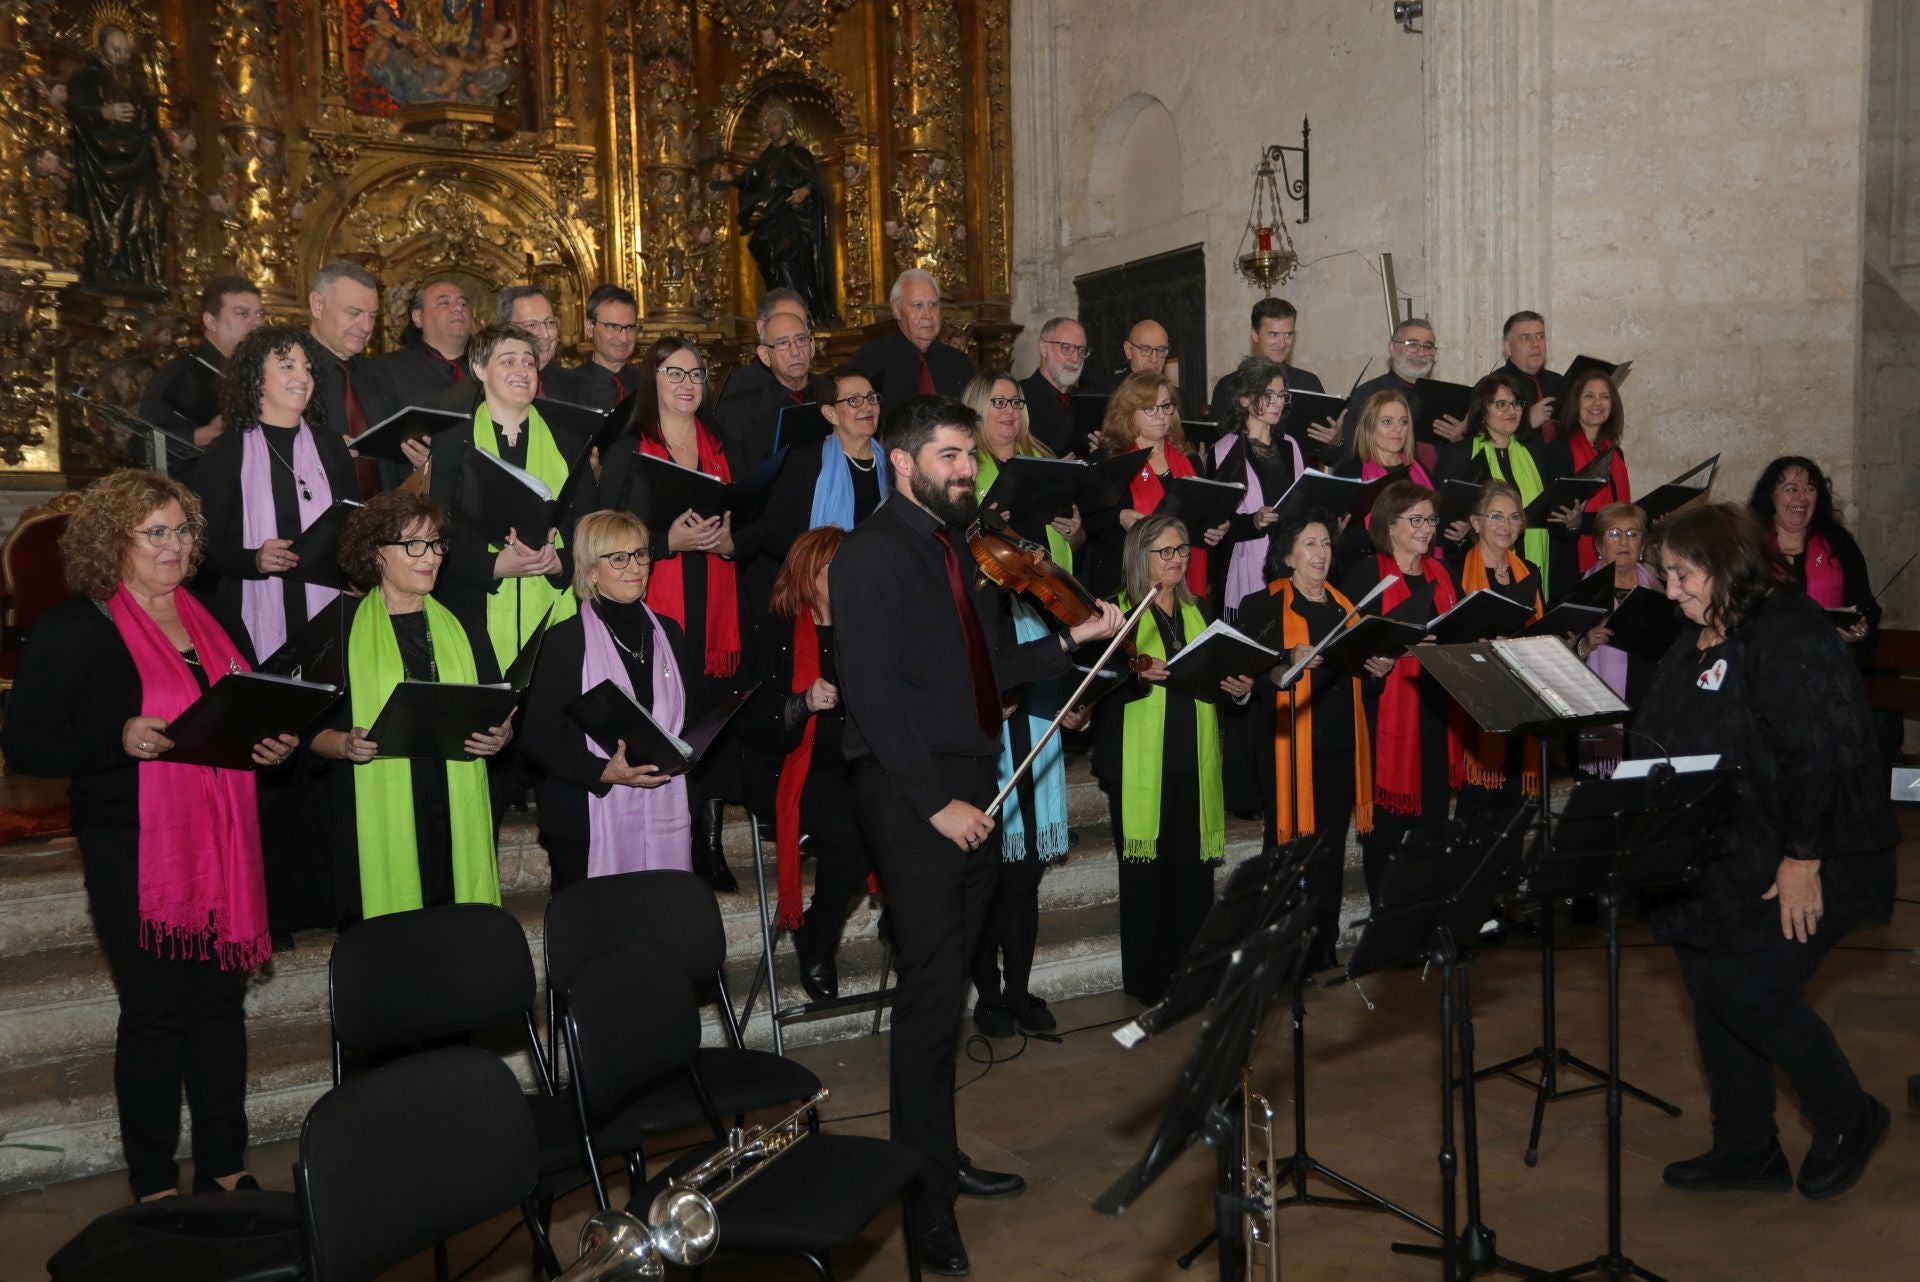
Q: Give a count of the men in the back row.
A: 13